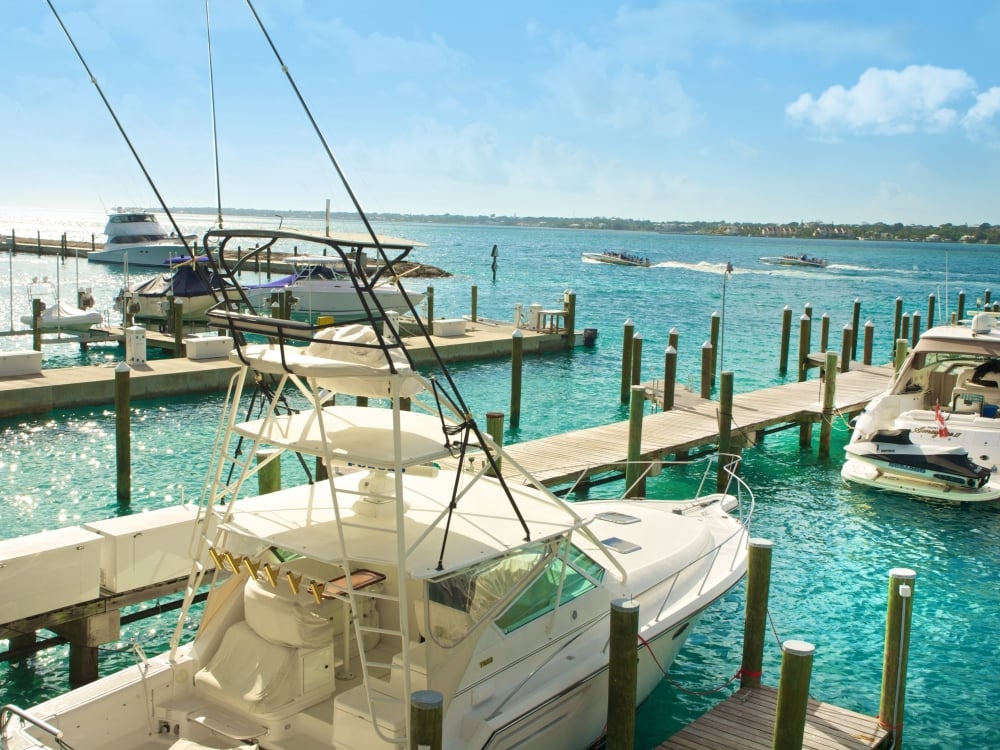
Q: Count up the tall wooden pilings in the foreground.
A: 5